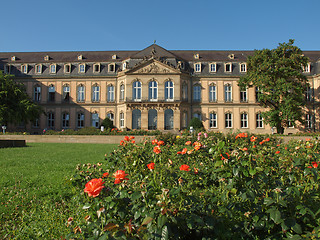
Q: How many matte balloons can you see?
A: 0